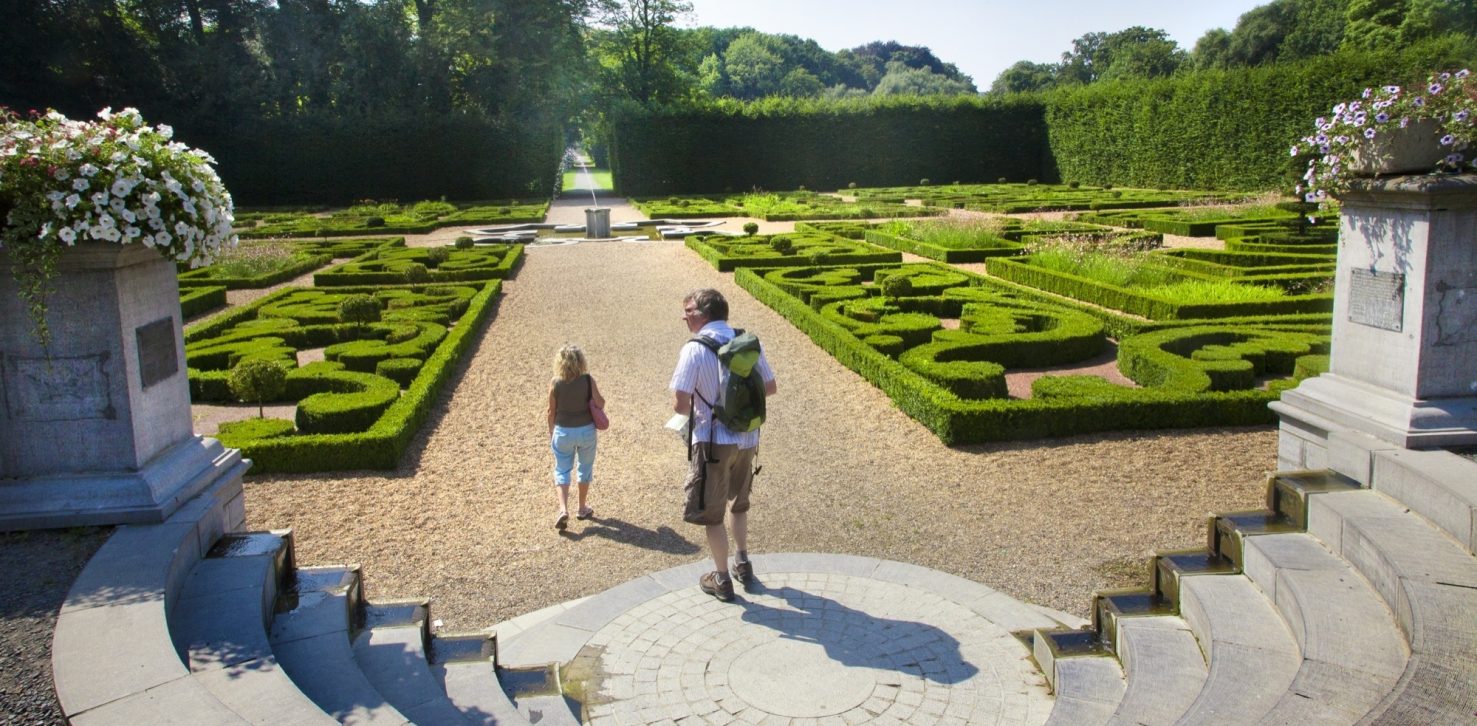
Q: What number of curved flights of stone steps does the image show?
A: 2